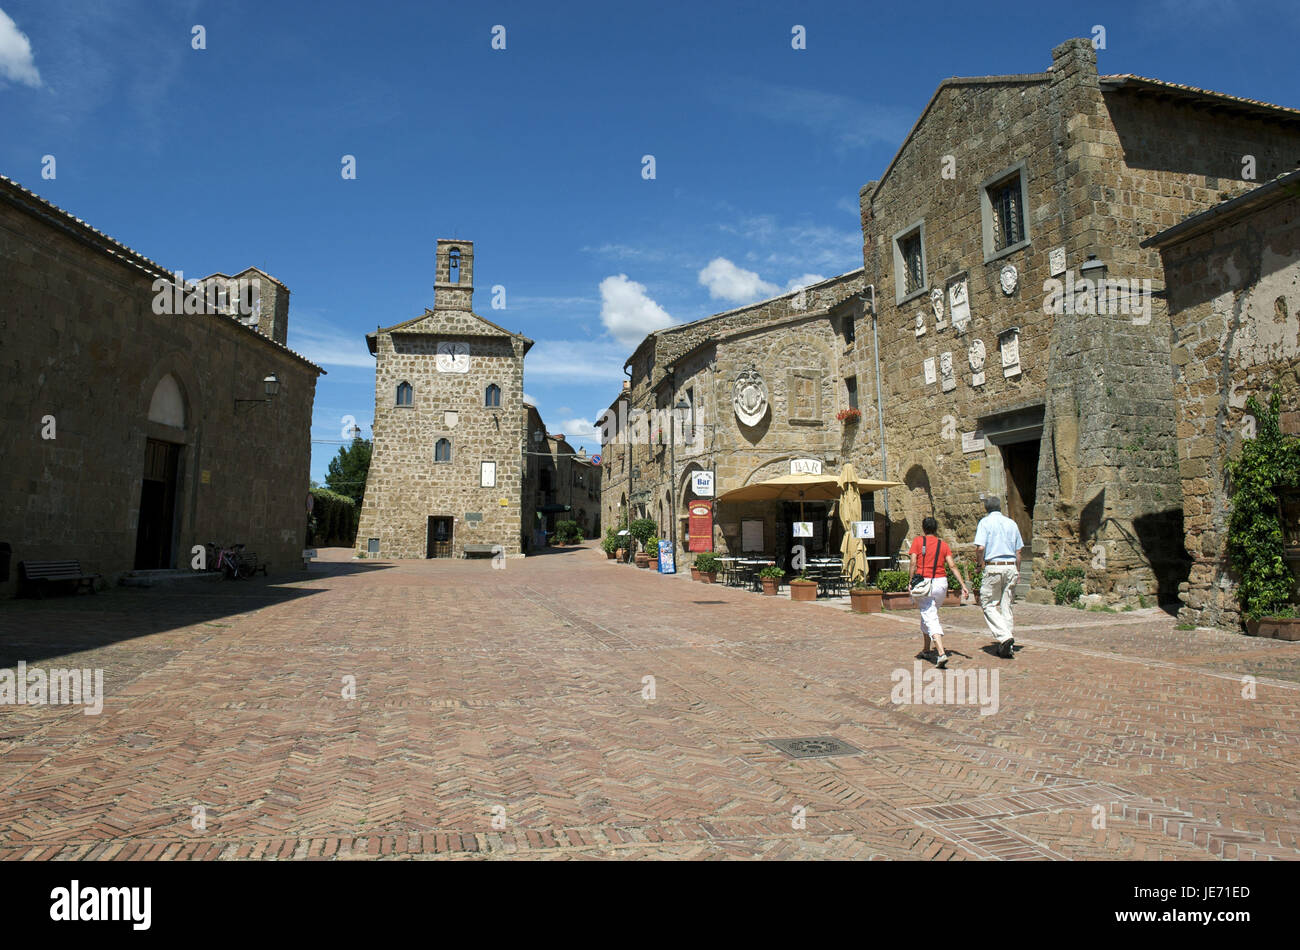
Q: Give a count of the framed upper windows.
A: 2